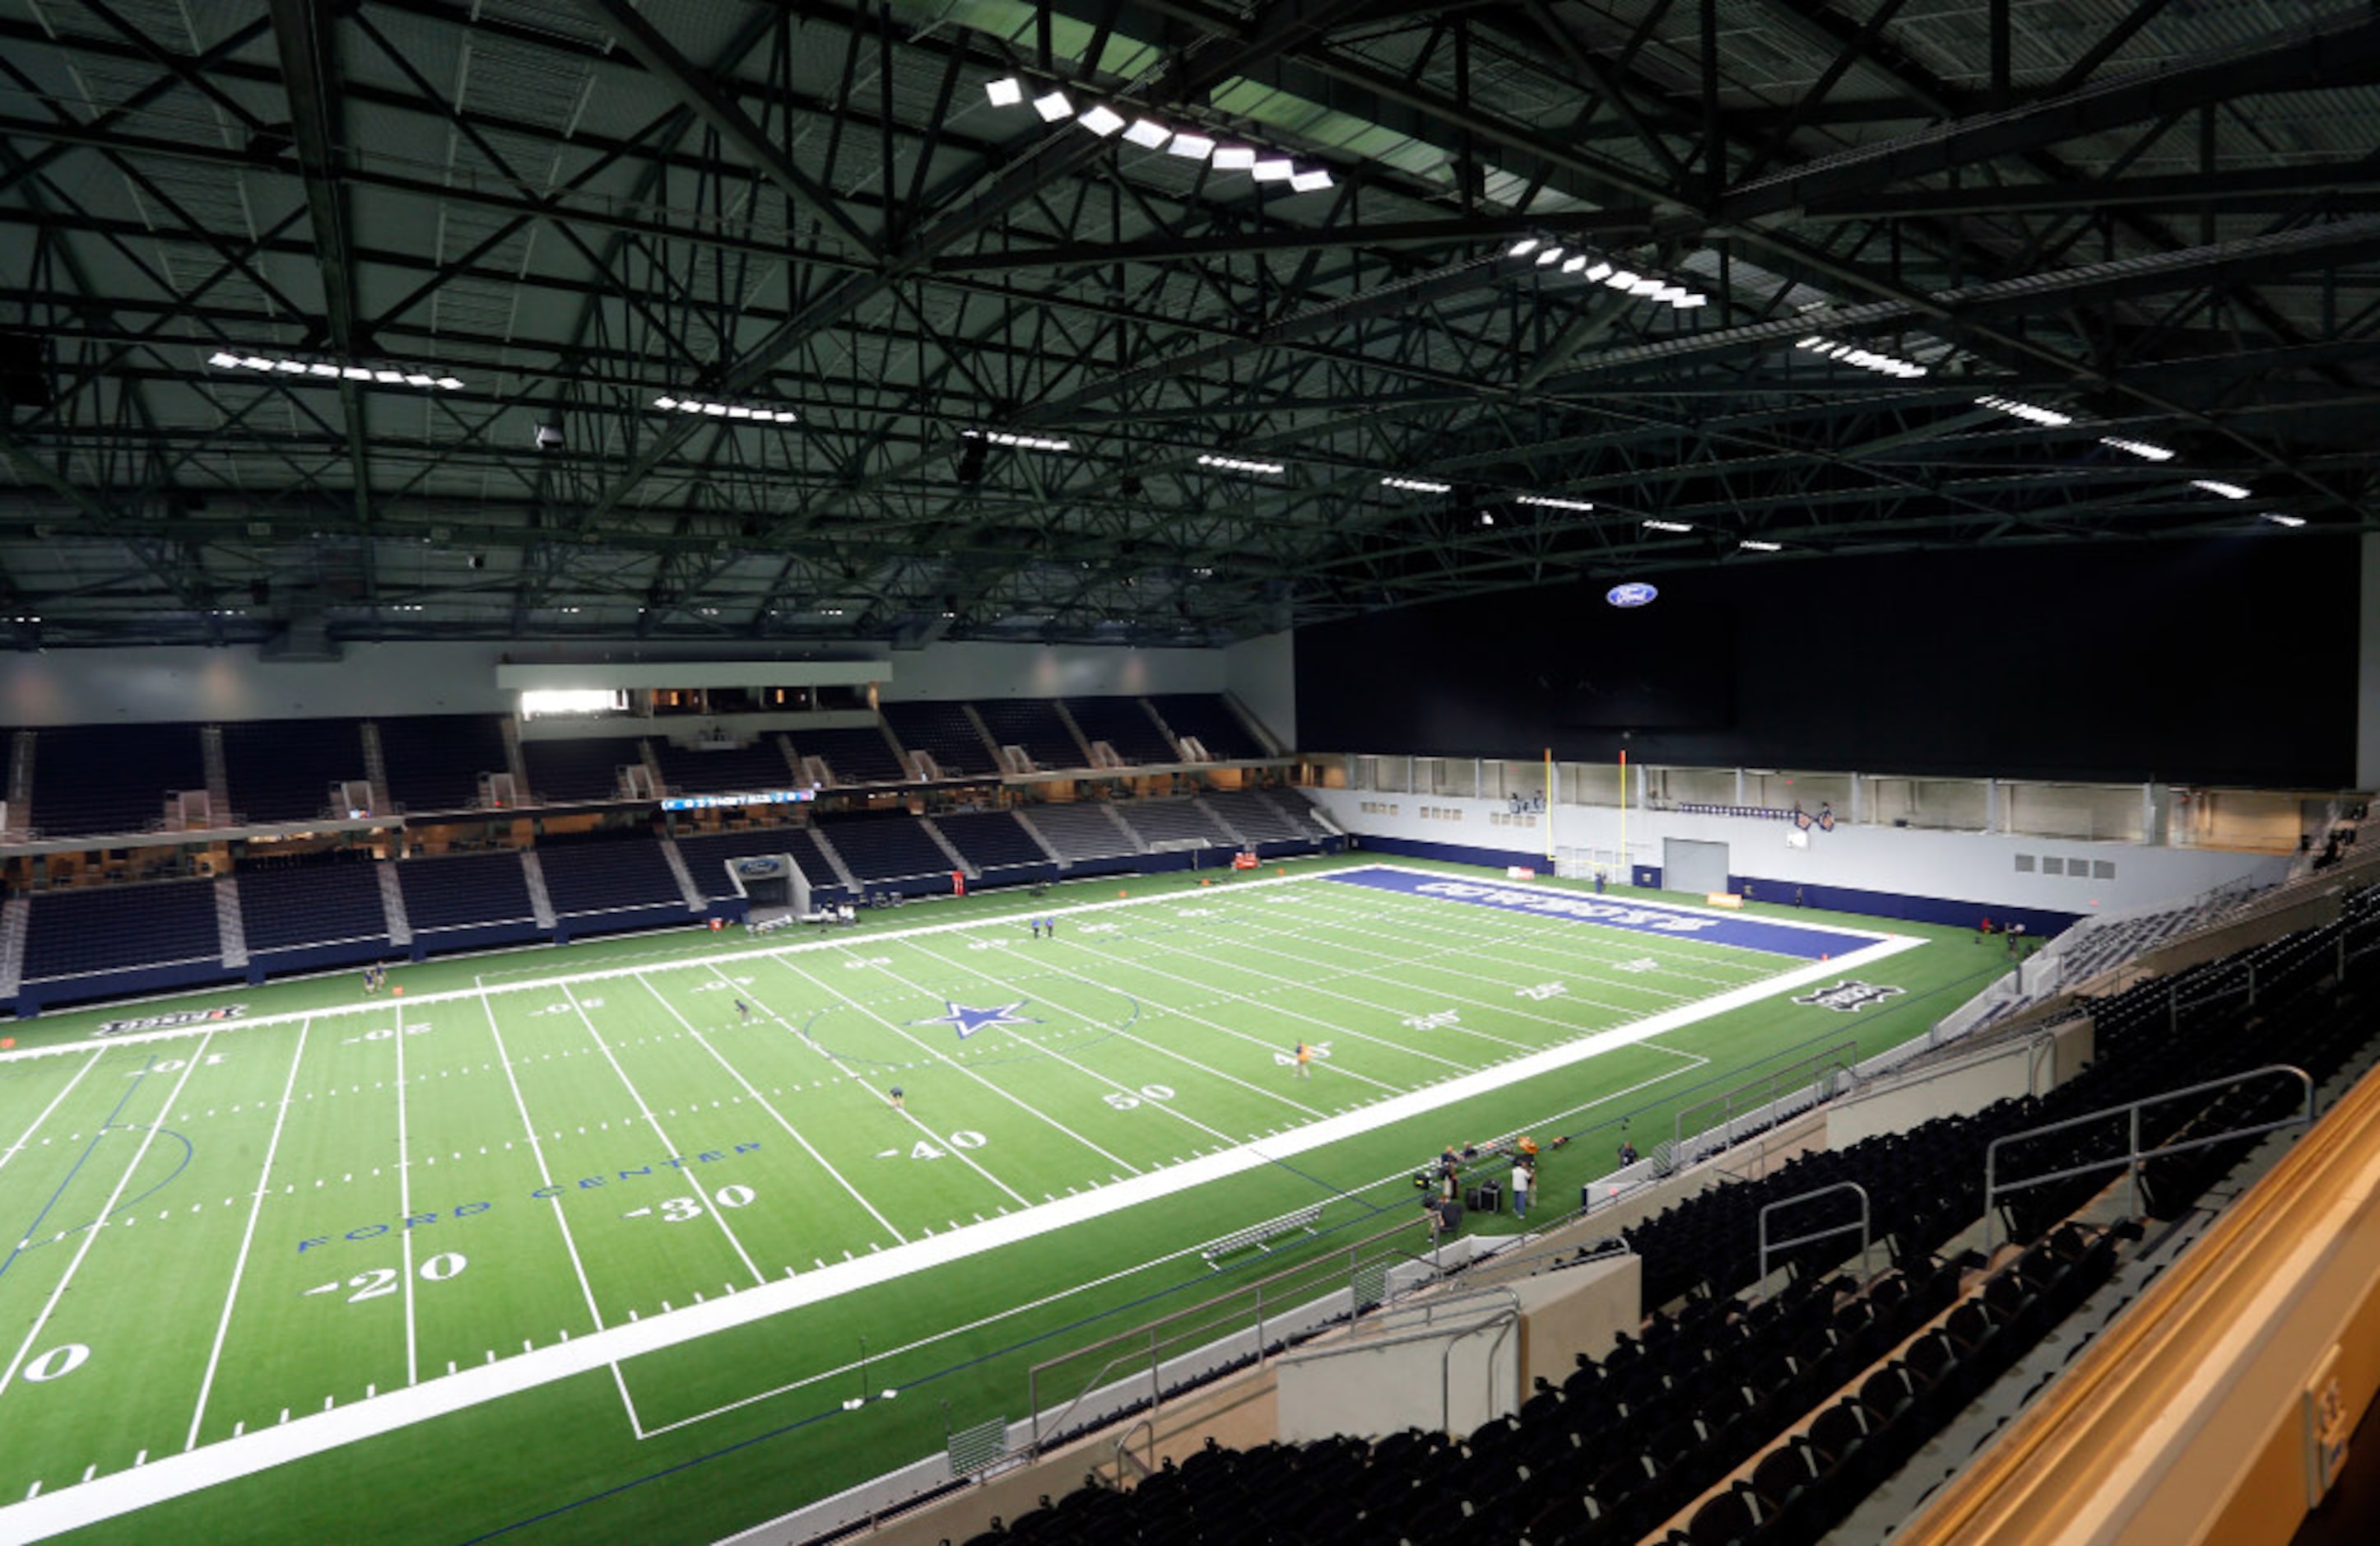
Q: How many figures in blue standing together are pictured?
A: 2